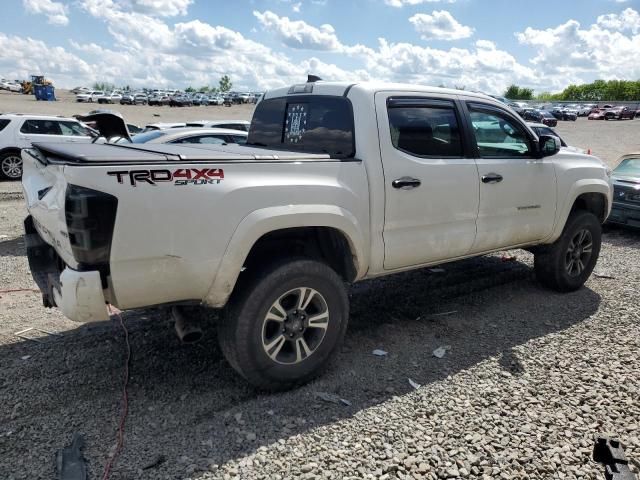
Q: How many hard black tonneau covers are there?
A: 1